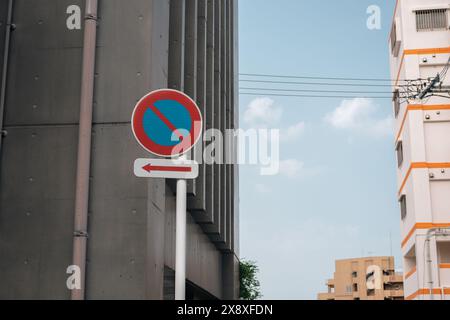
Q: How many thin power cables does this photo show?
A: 4